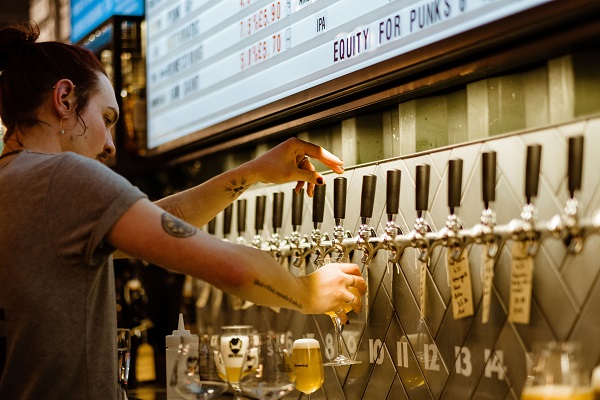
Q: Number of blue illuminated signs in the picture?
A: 1